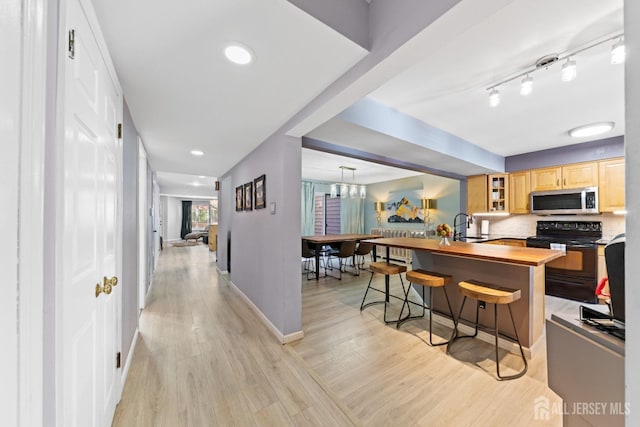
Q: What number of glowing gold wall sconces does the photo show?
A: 2